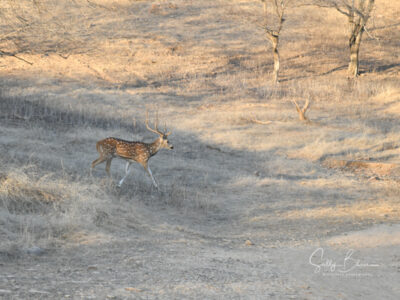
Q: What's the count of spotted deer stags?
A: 1